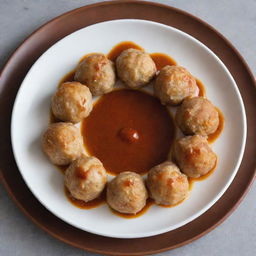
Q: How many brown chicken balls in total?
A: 10